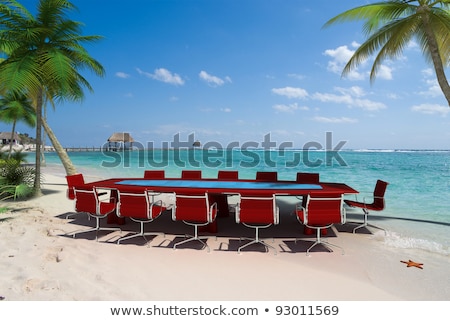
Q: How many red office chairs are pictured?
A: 12